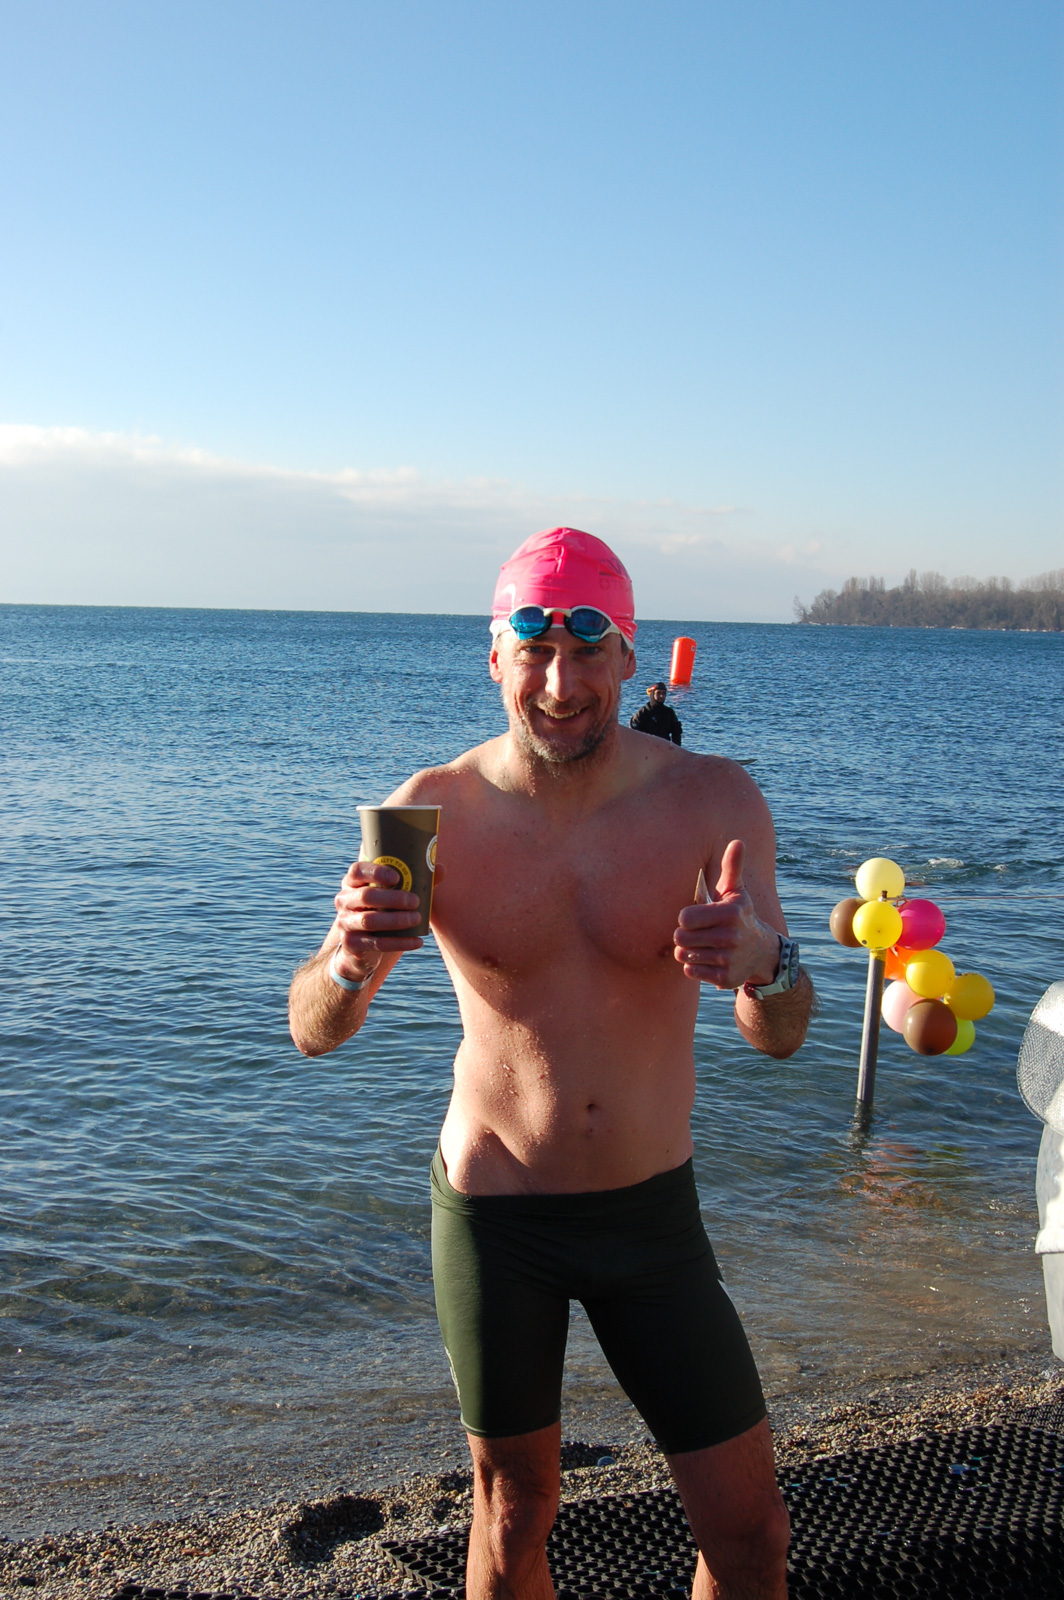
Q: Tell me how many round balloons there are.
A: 10